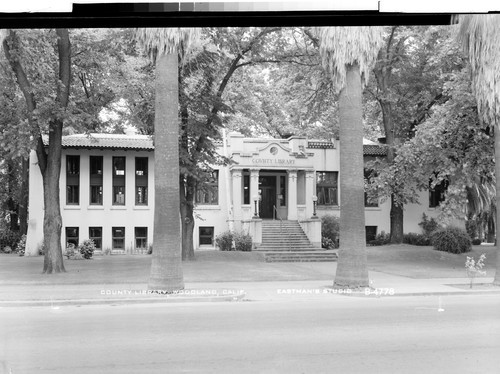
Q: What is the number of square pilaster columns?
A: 4